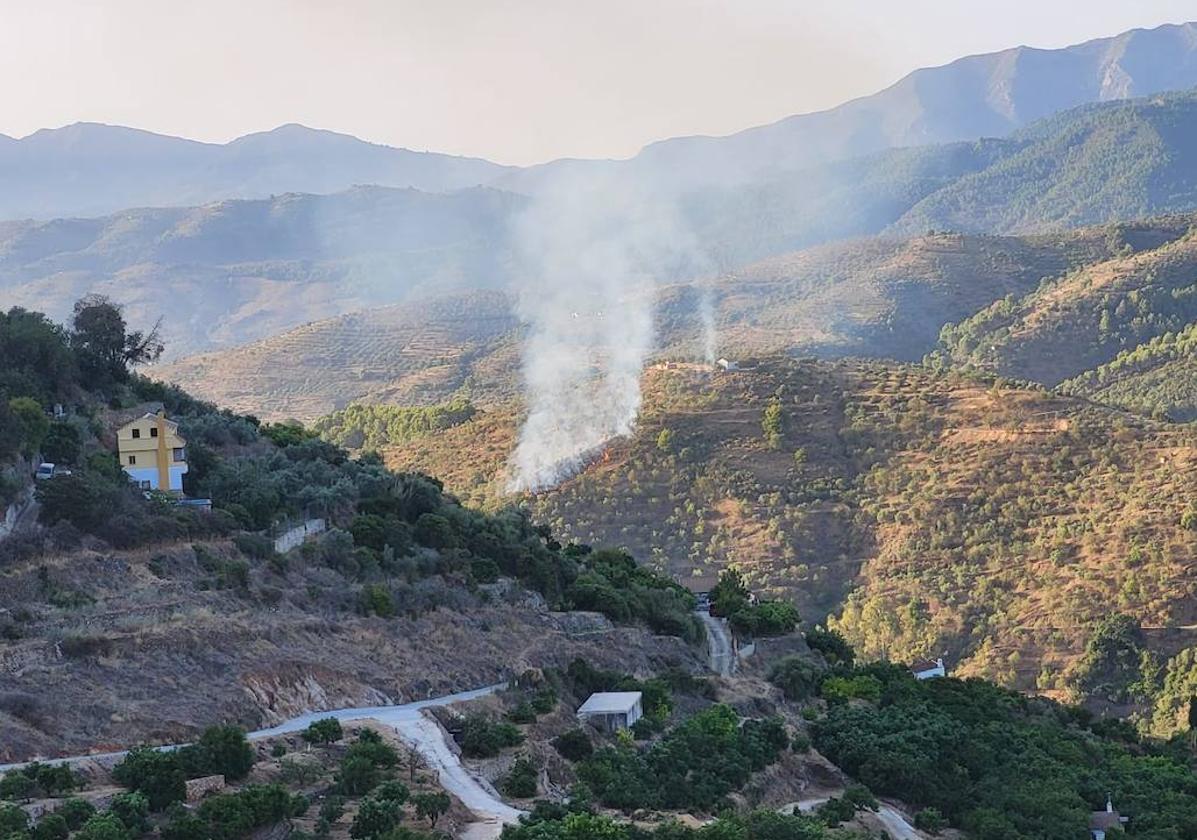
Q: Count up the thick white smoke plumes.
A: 1